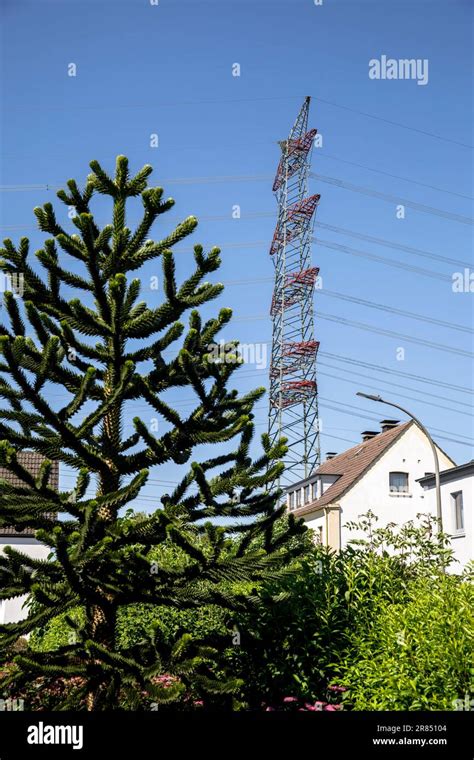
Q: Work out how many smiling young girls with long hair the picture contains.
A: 0